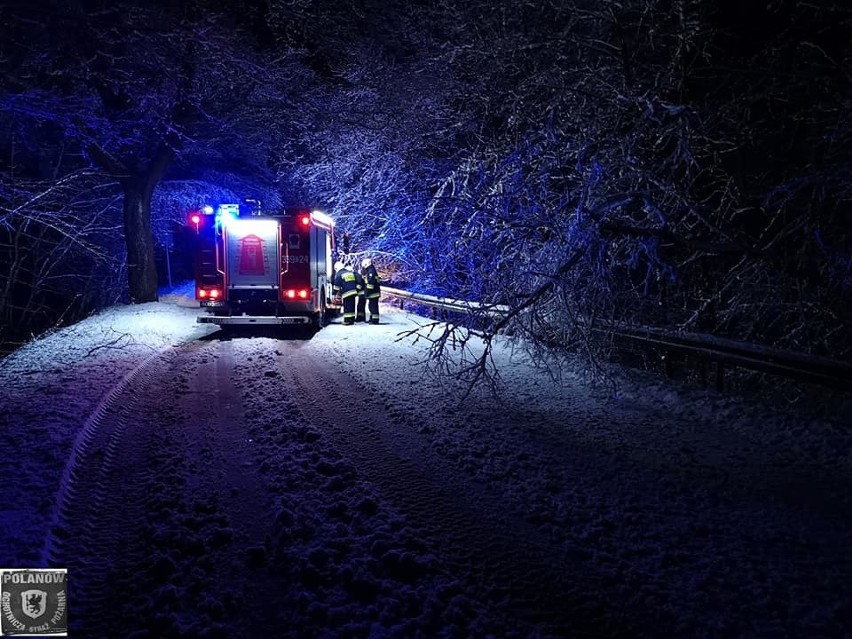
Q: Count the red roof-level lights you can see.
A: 2